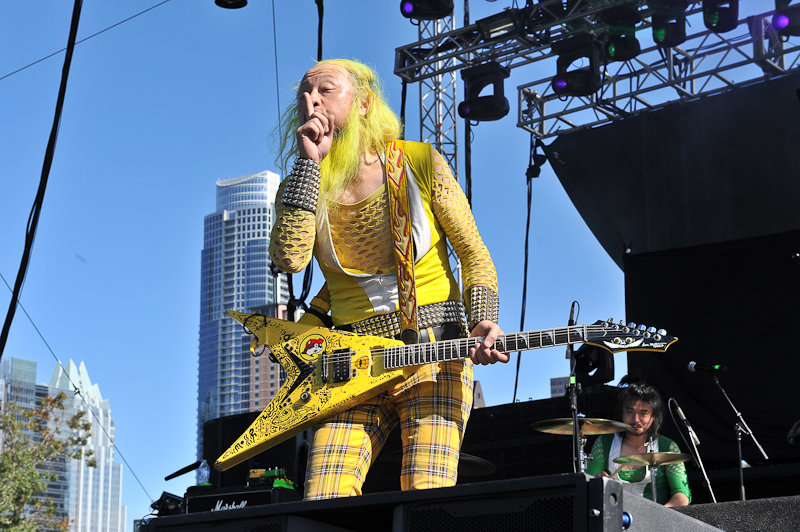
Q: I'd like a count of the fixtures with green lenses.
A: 3